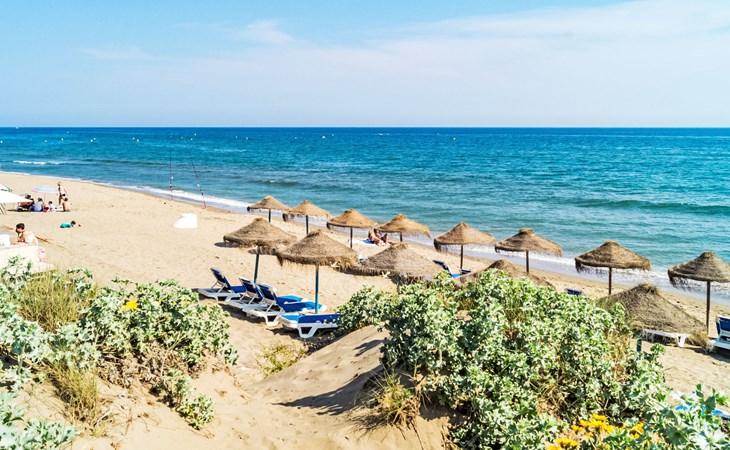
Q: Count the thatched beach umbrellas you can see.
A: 13